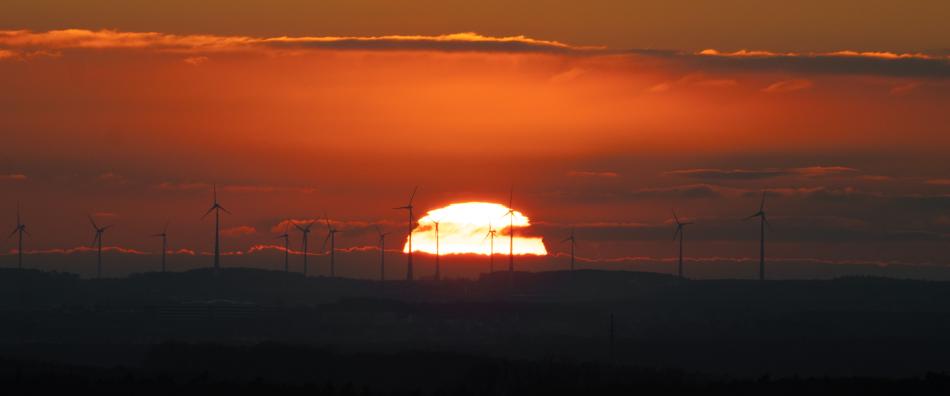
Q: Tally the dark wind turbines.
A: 15